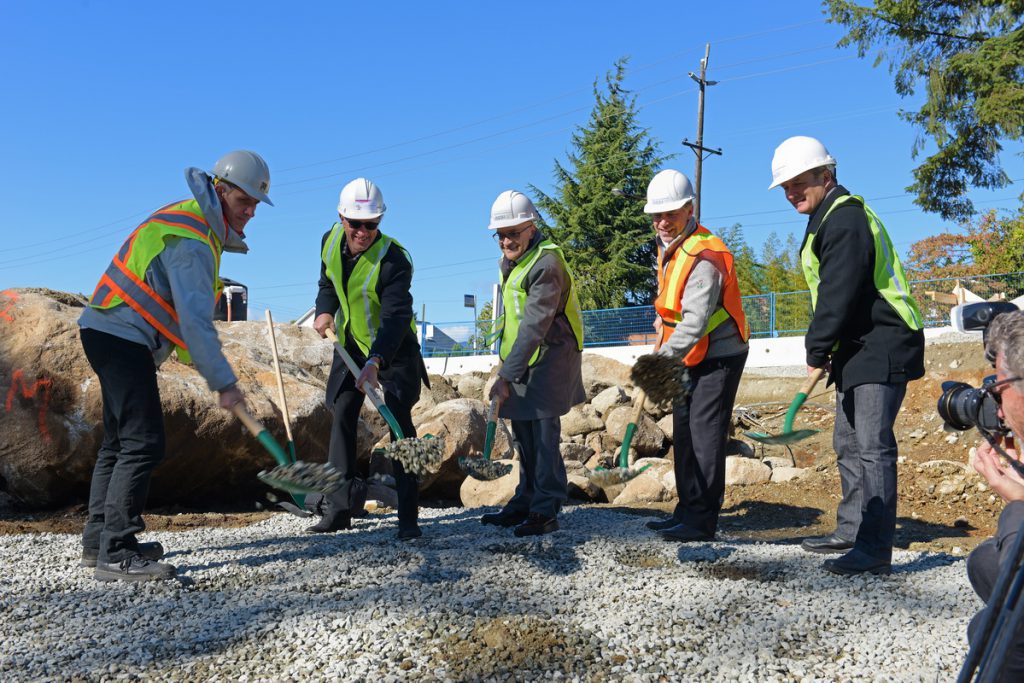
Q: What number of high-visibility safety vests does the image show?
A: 5